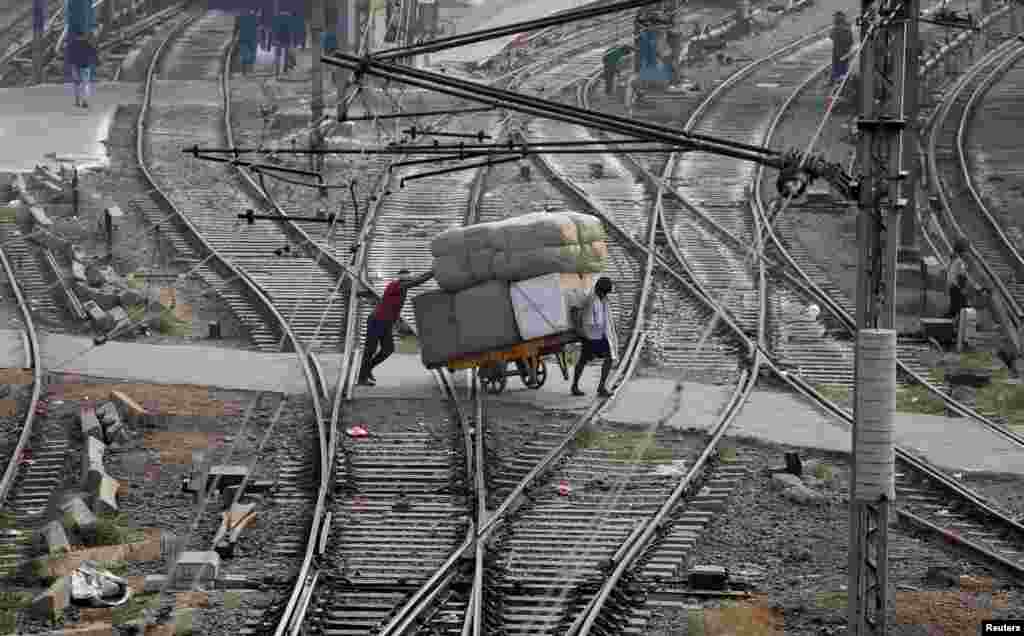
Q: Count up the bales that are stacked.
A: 3